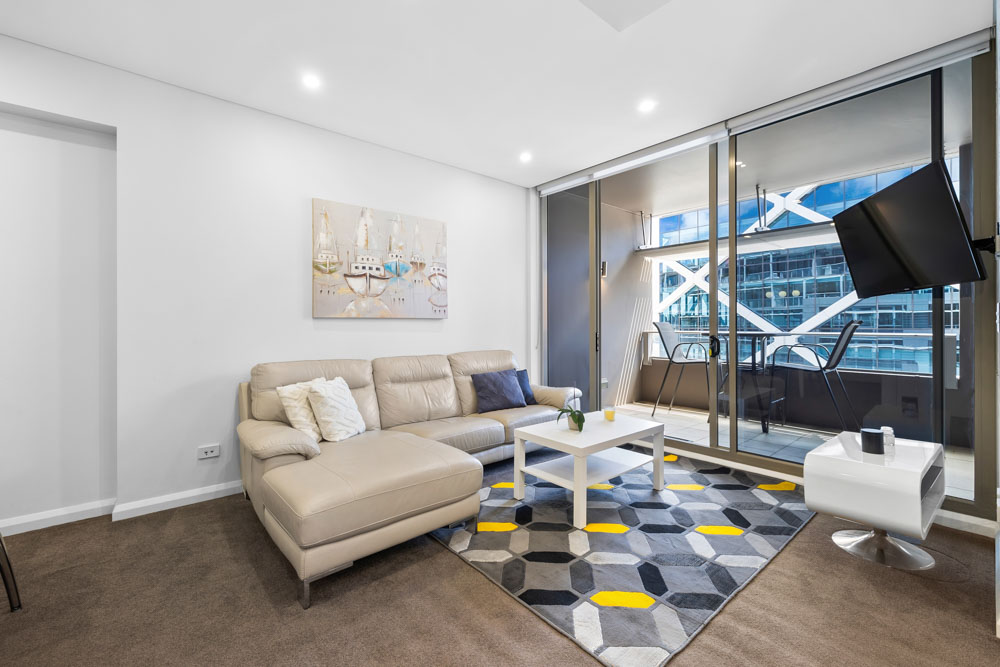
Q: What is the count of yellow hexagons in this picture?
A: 9